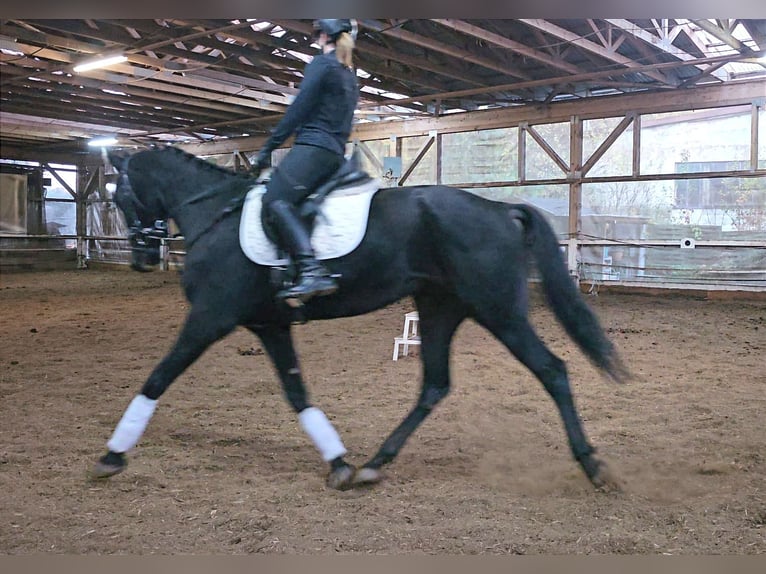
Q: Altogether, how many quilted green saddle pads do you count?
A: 0